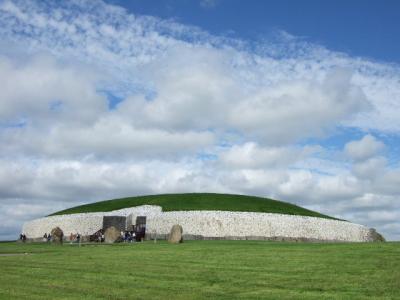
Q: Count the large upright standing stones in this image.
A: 3